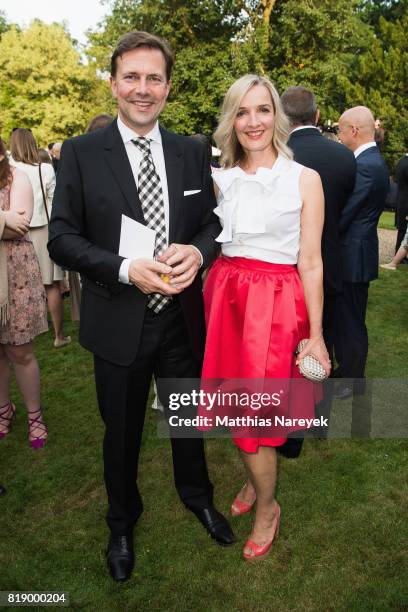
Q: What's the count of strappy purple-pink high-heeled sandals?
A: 2